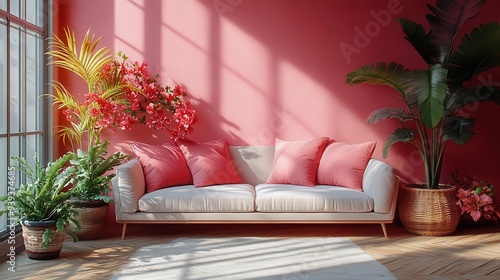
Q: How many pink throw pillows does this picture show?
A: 4